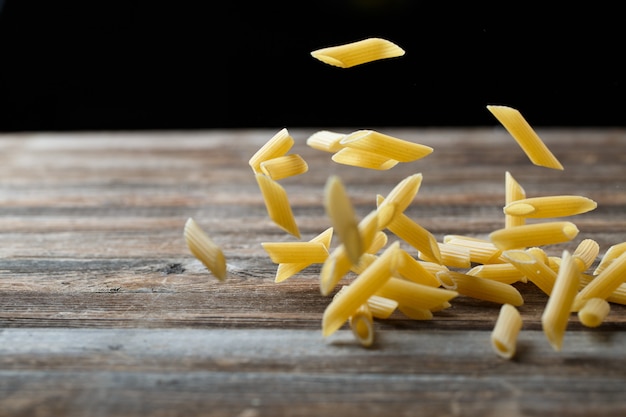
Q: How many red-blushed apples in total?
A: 0